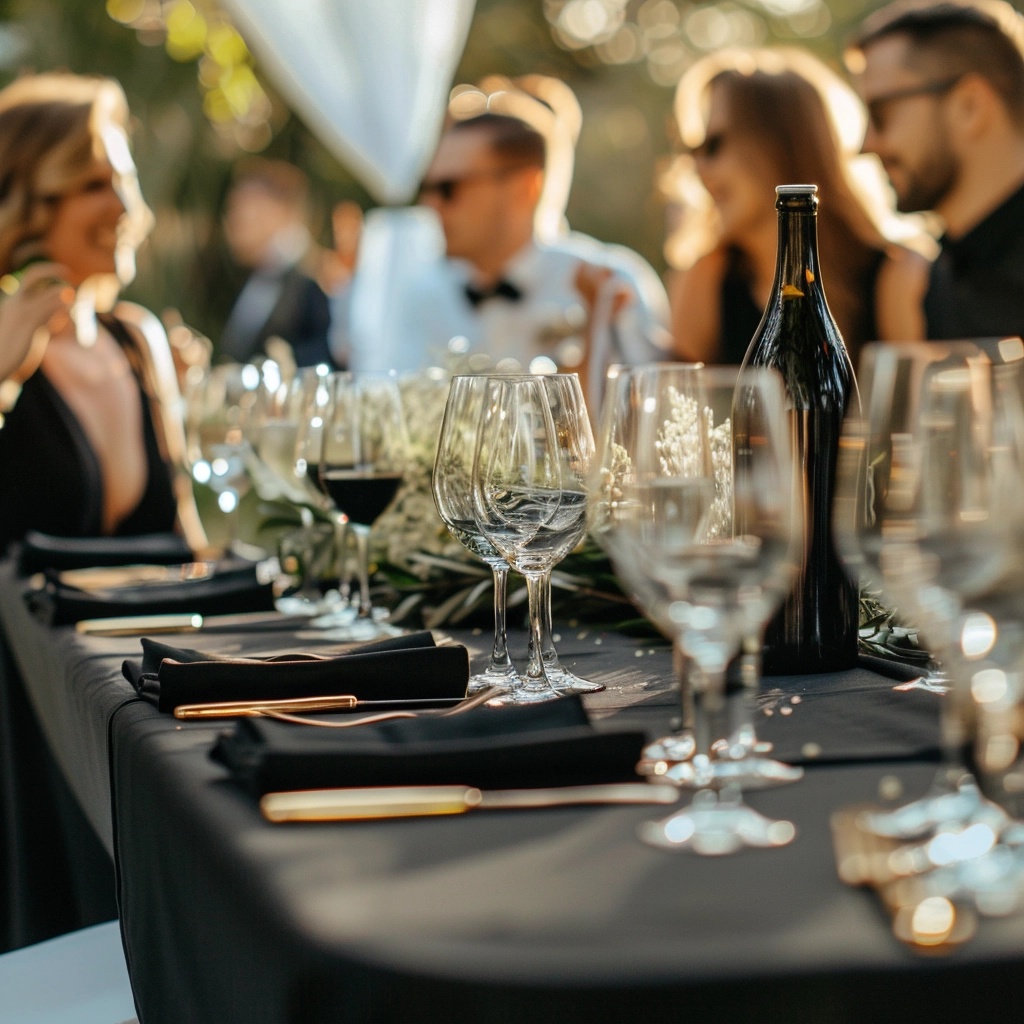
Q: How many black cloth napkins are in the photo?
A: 4